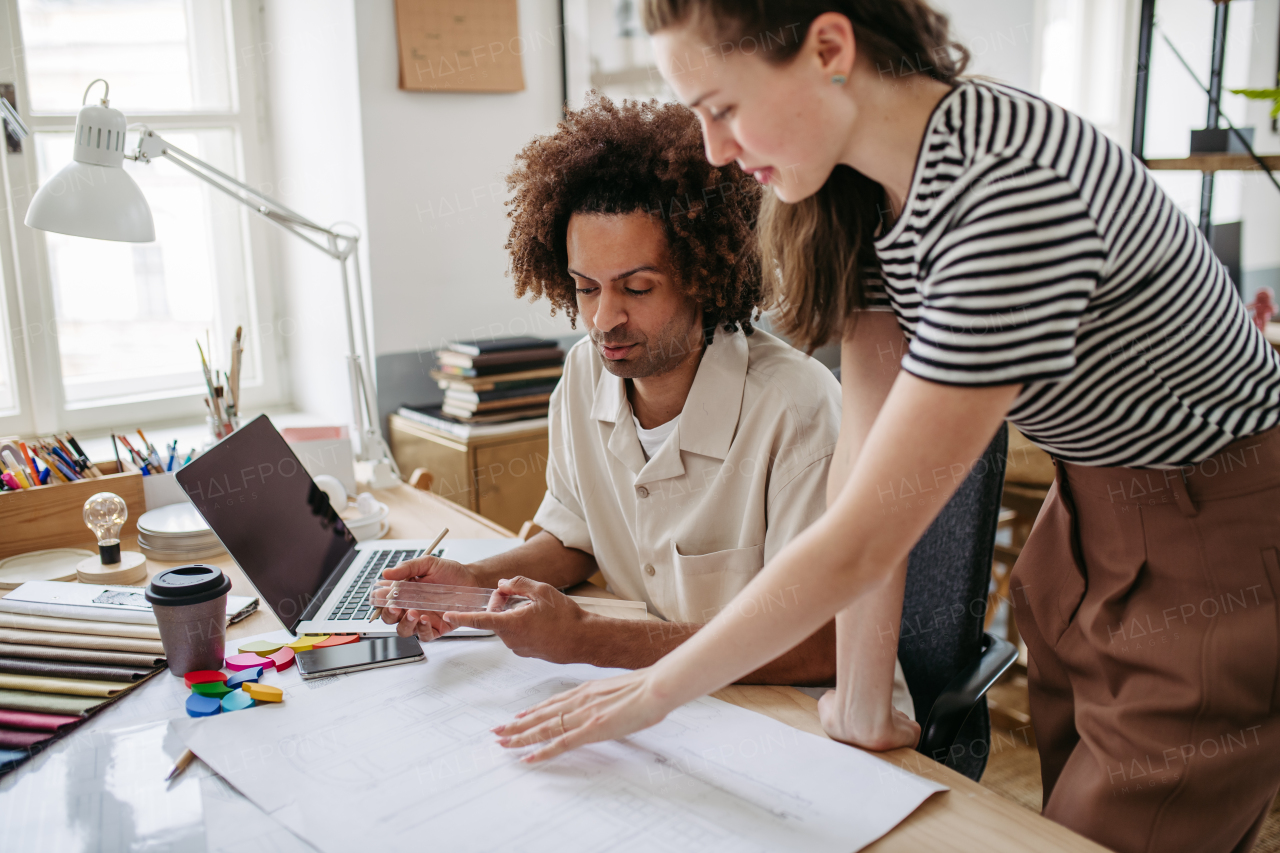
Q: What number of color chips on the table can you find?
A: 11